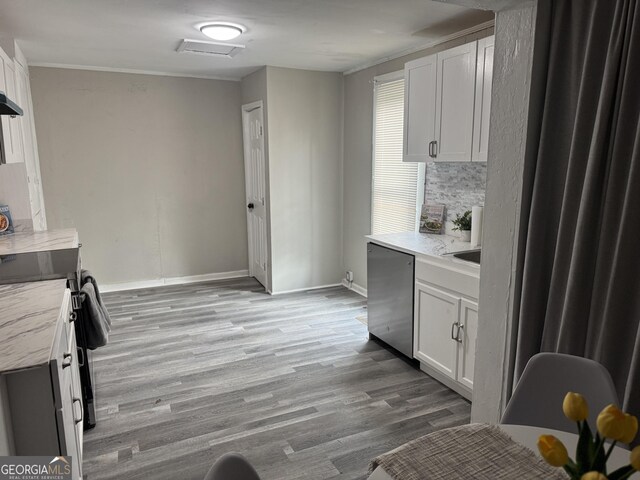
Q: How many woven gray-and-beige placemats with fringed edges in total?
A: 1